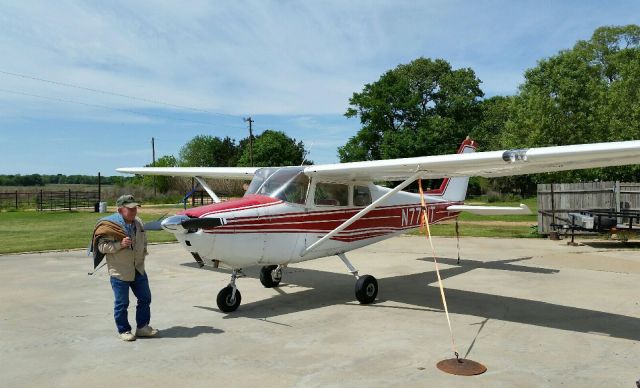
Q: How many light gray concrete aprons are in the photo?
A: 1